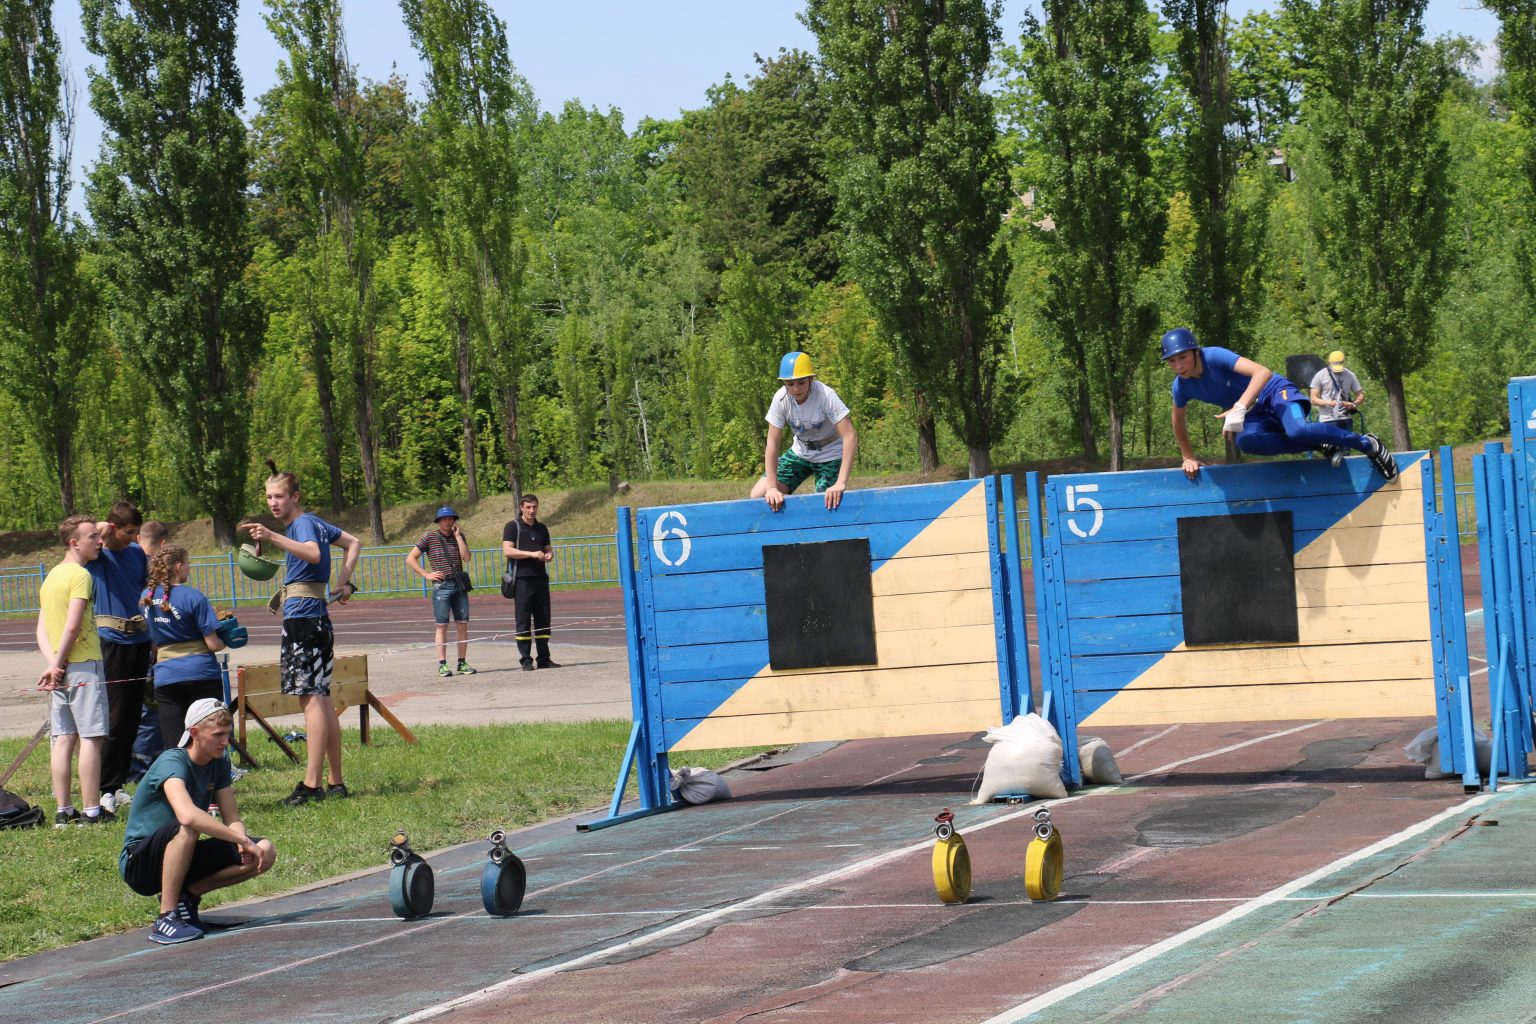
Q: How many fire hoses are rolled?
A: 4